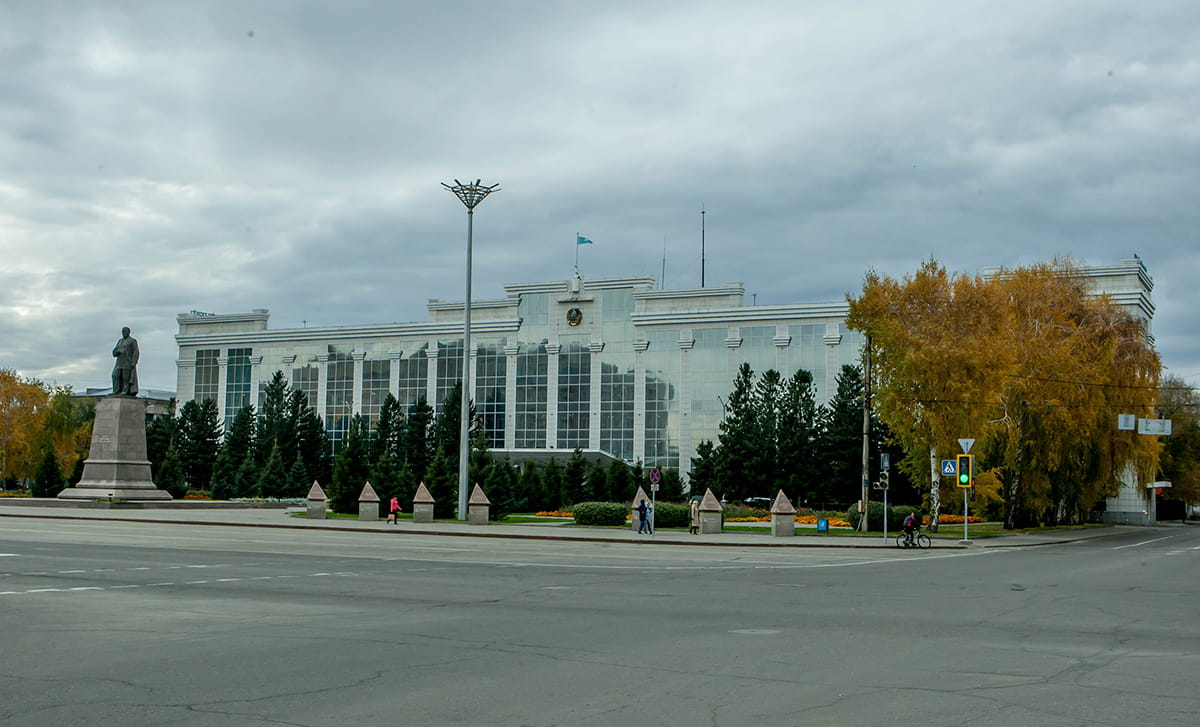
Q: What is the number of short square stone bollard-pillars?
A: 7